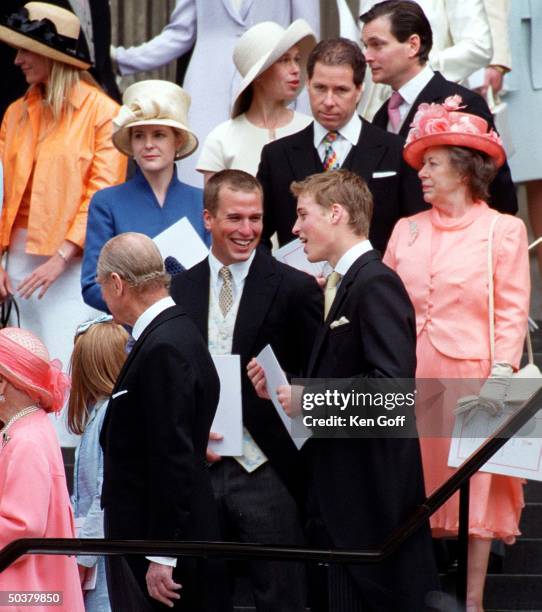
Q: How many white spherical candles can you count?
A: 0